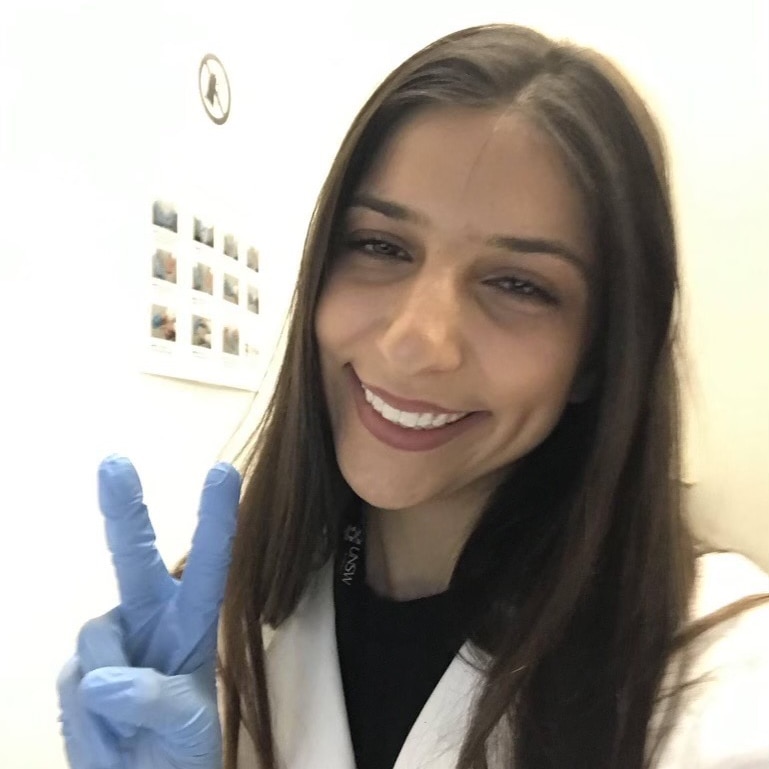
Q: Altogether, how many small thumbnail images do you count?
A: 11